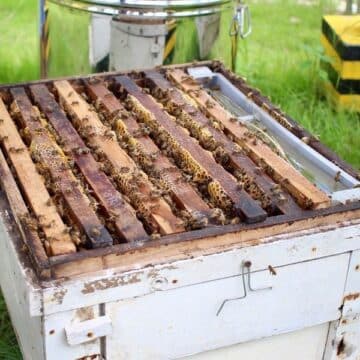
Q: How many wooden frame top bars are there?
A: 8